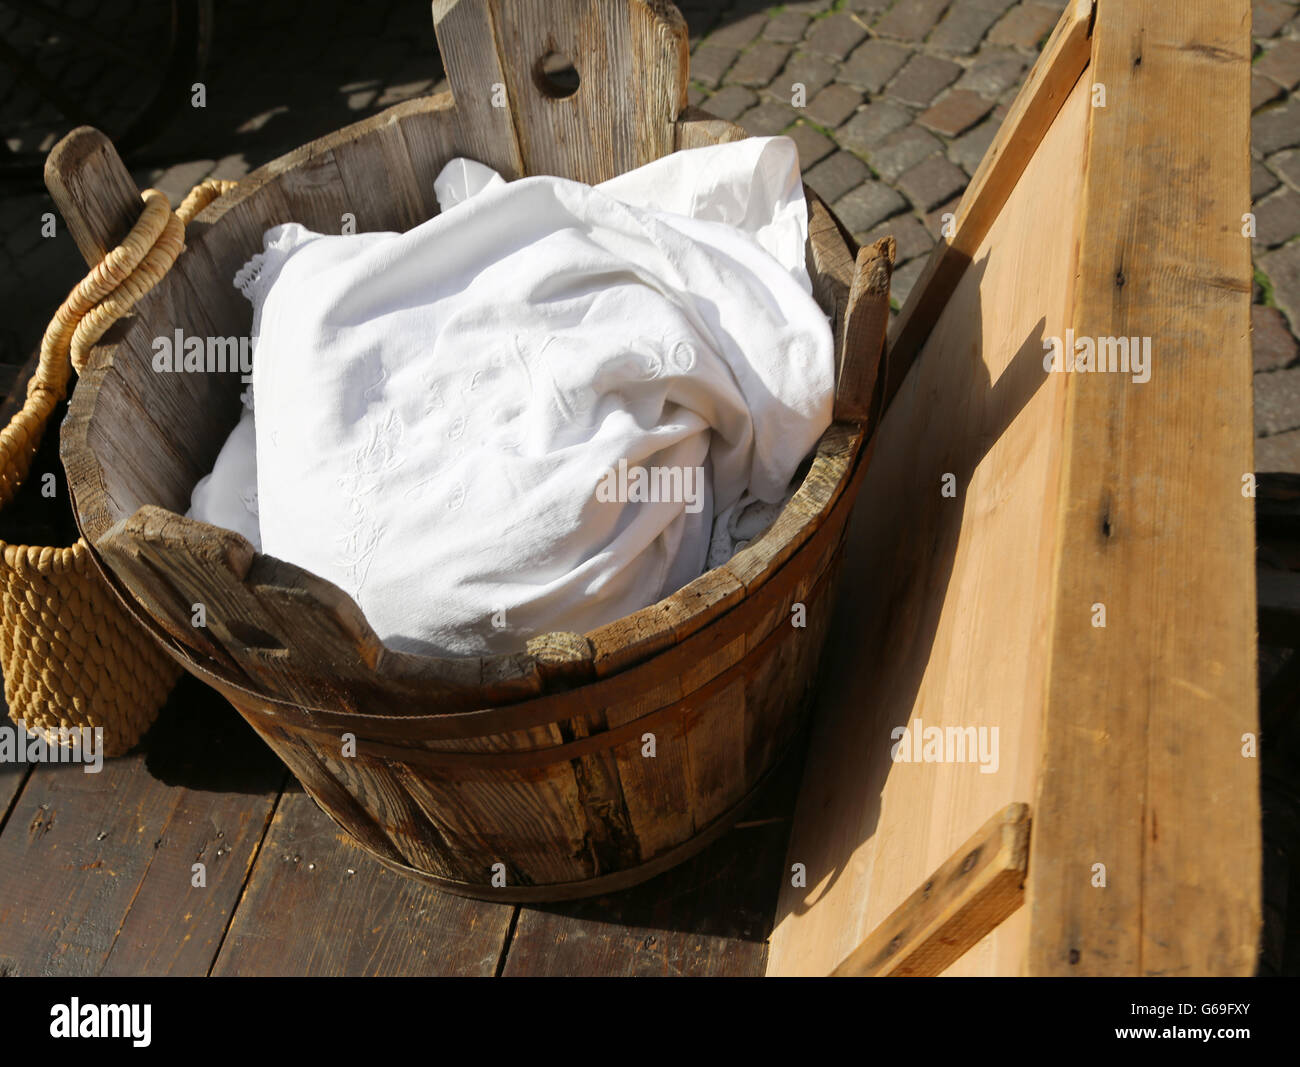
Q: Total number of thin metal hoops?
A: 3